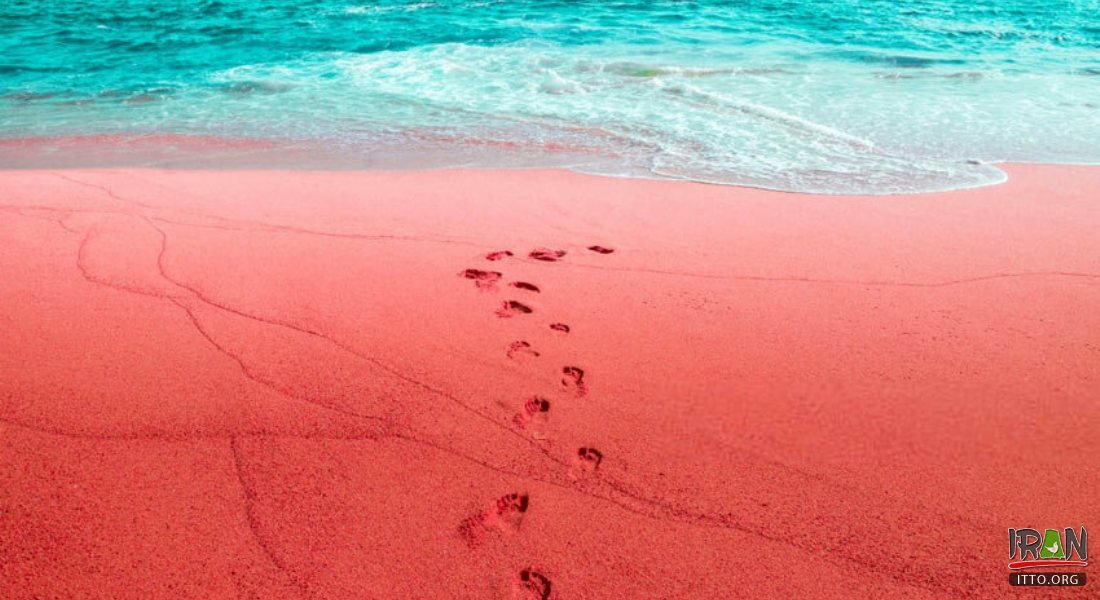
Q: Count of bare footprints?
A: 13